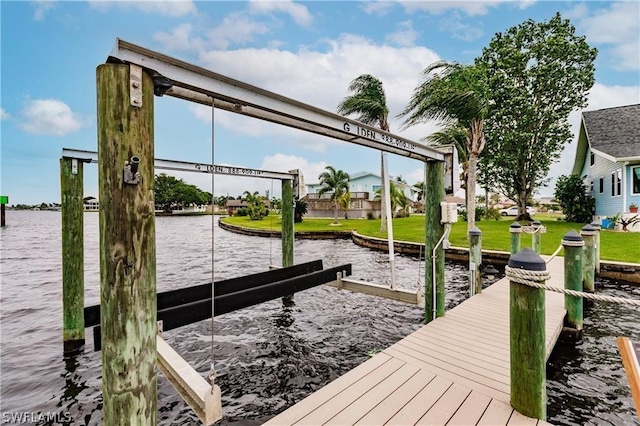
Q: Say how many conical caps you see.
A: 7